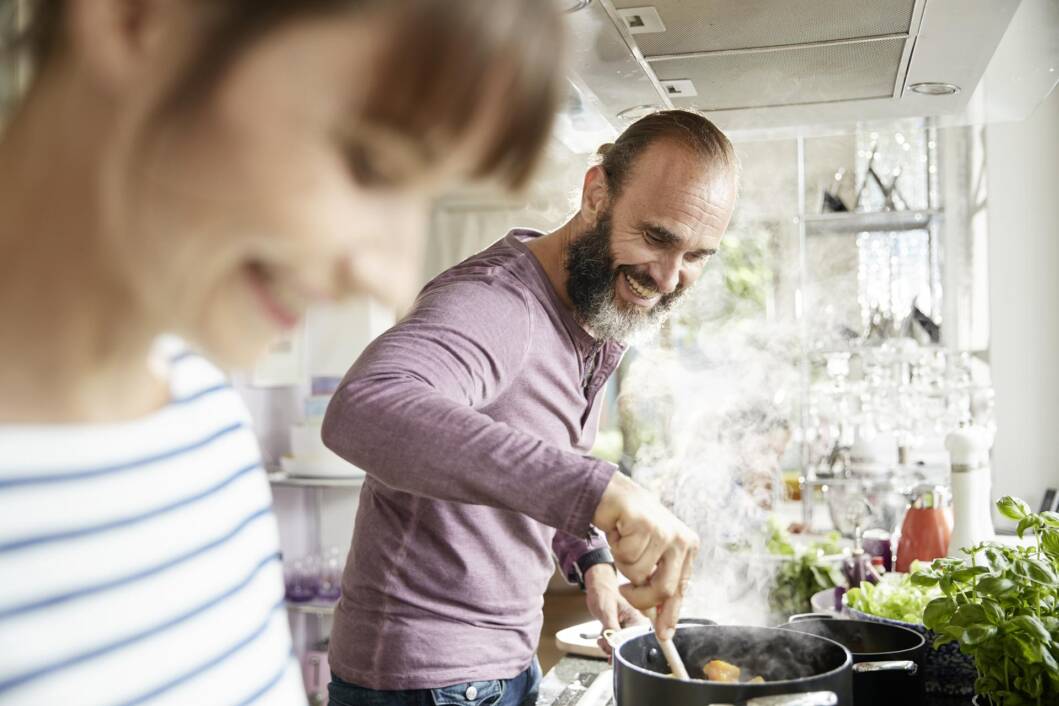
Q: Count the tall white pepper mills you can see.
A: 1